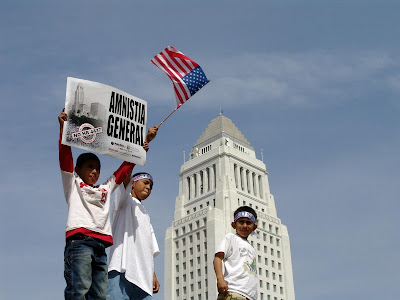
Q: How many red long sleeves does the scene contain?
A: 2